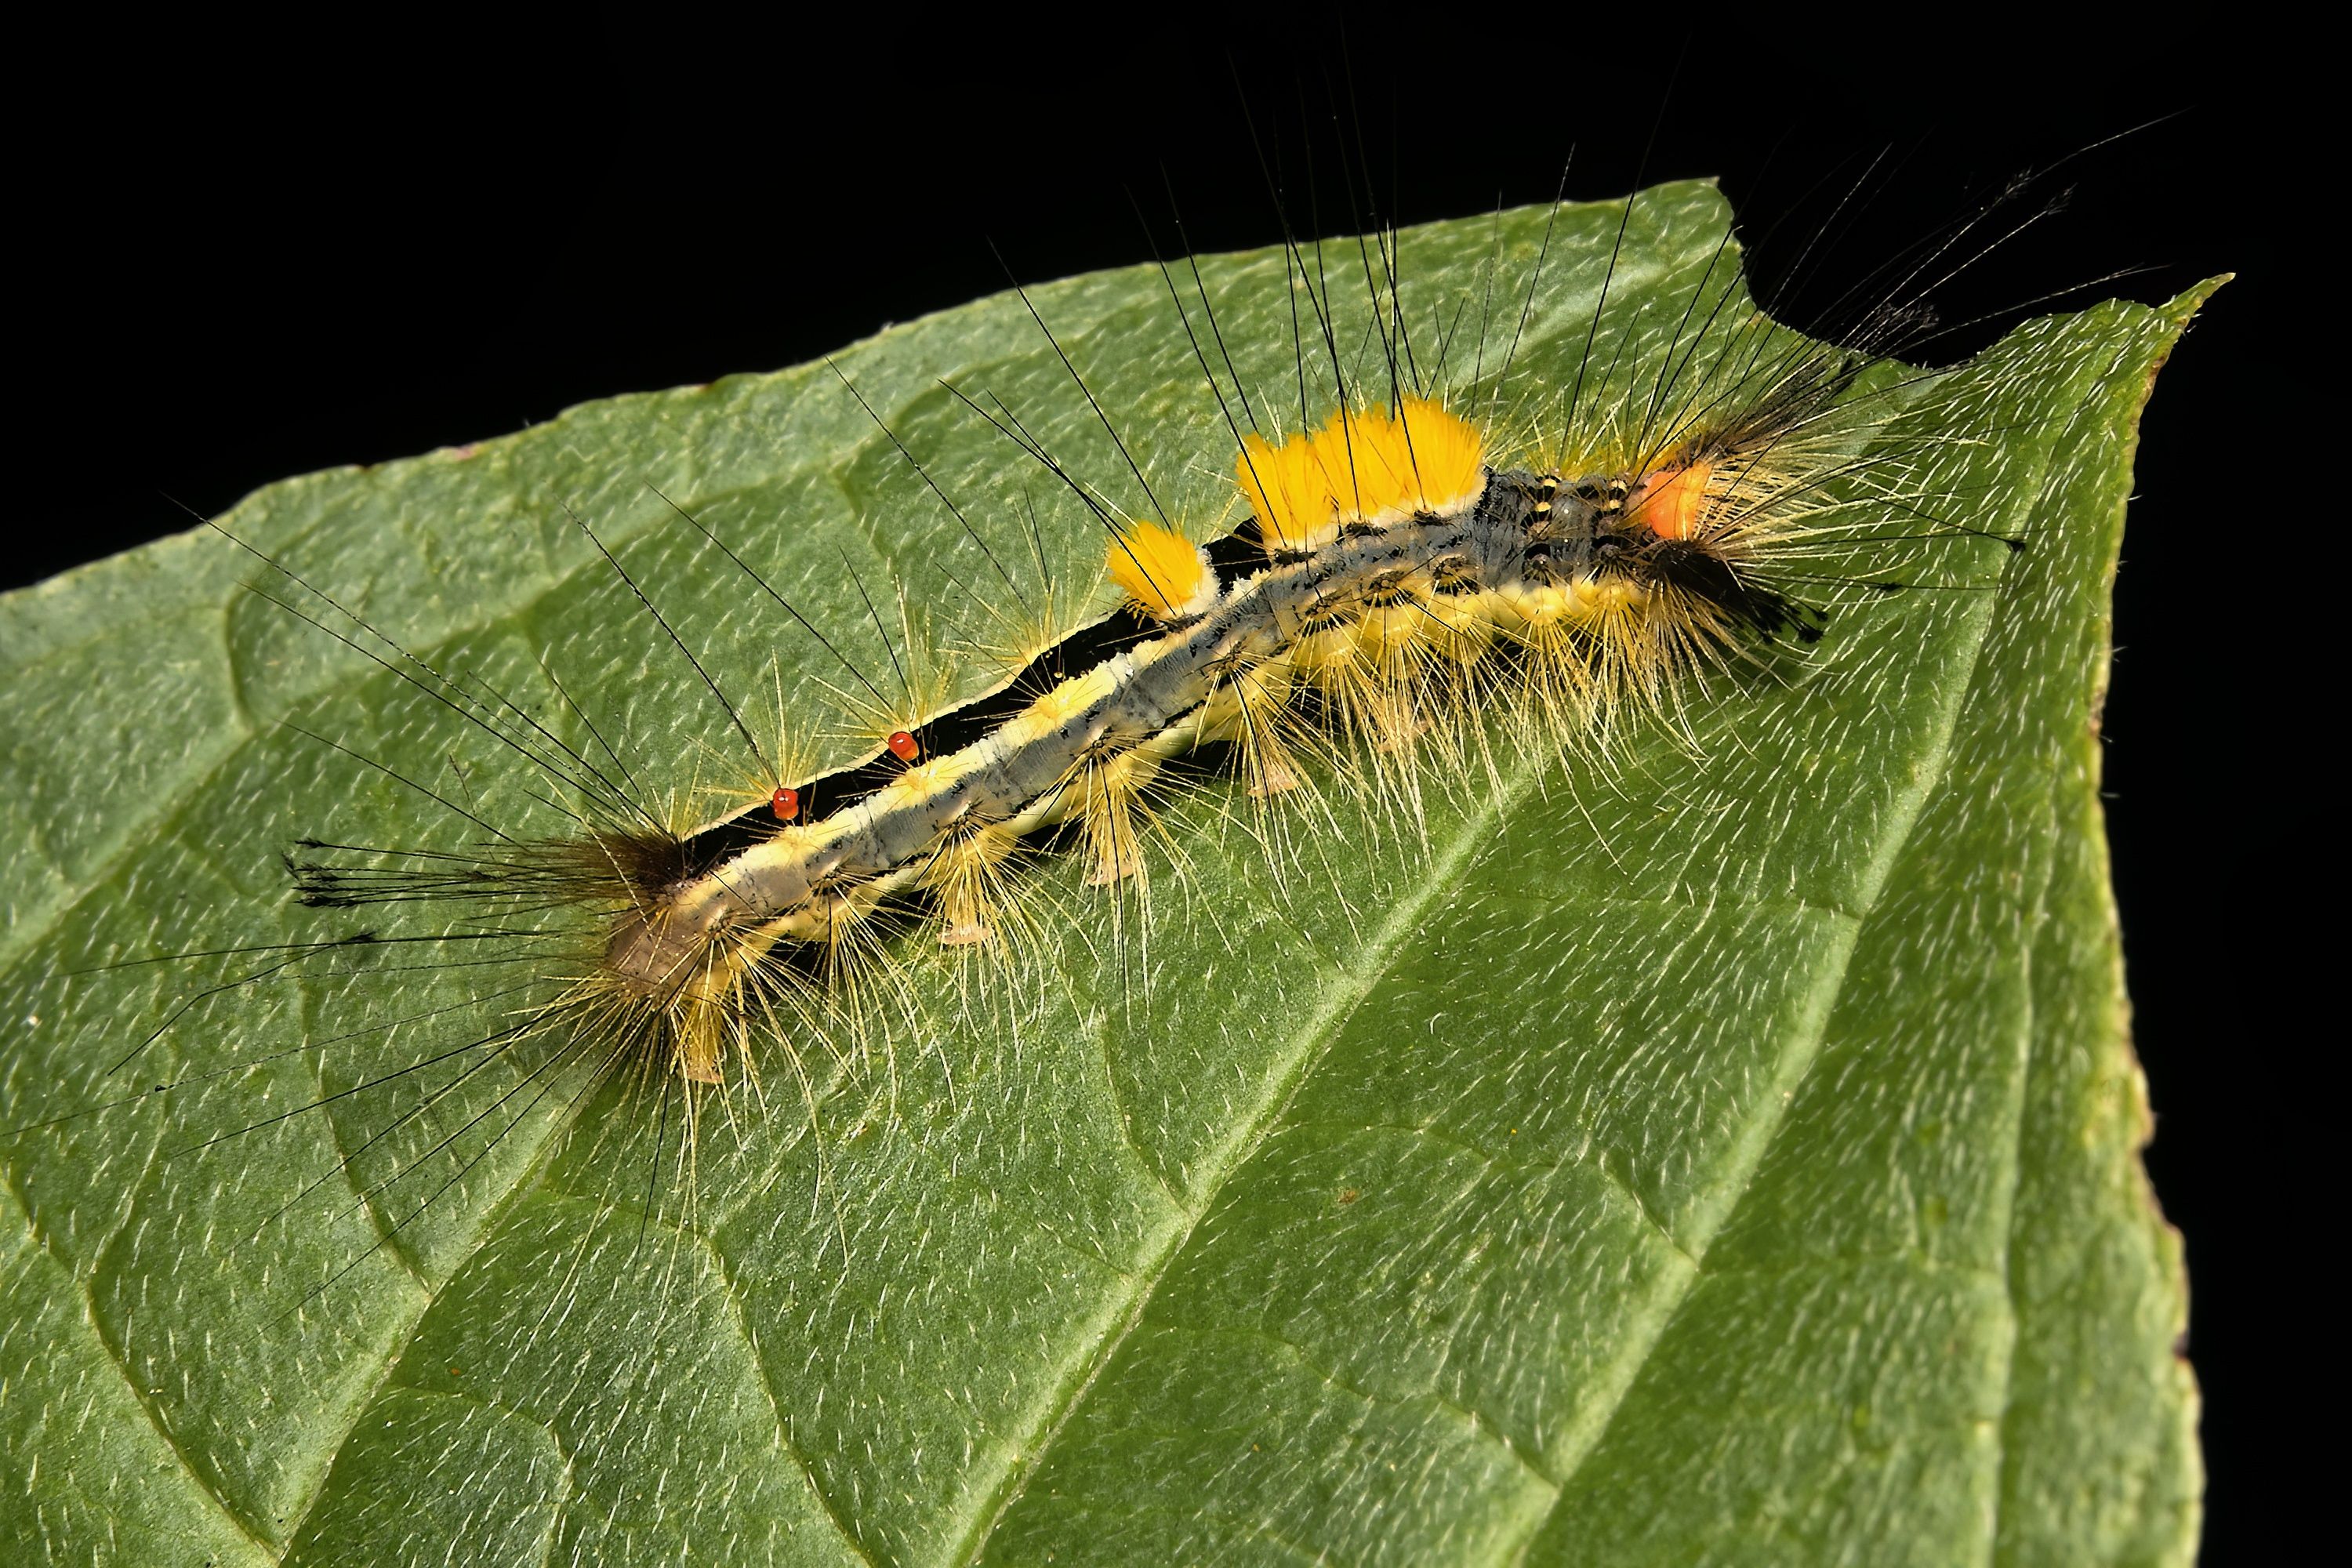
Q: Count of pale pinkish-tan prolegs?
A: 5